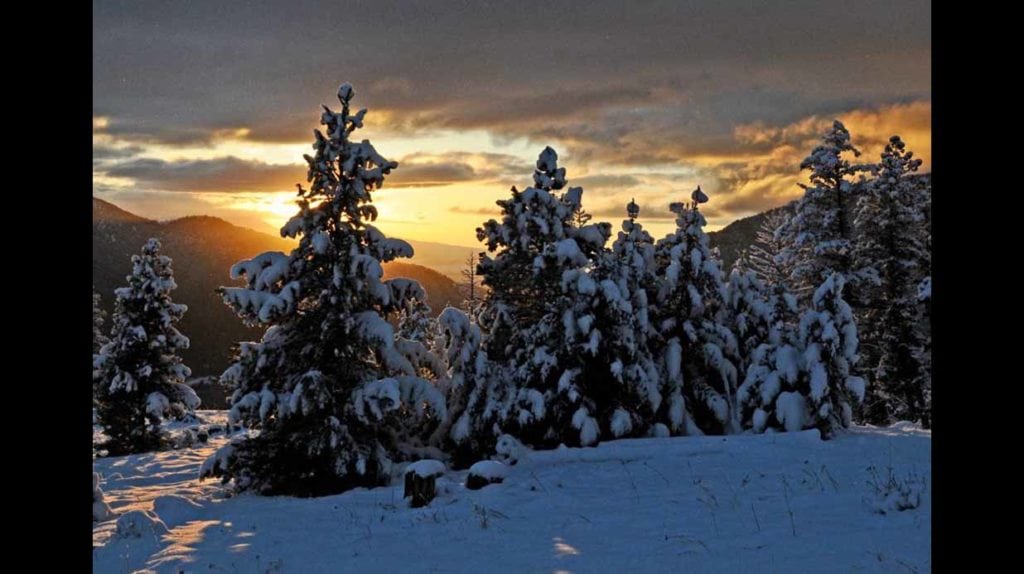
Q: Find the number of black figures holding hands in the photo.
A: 0